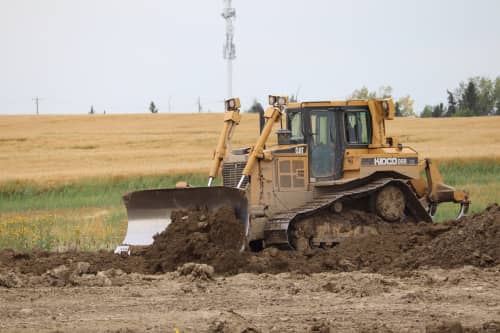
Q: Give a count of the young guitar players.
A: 0